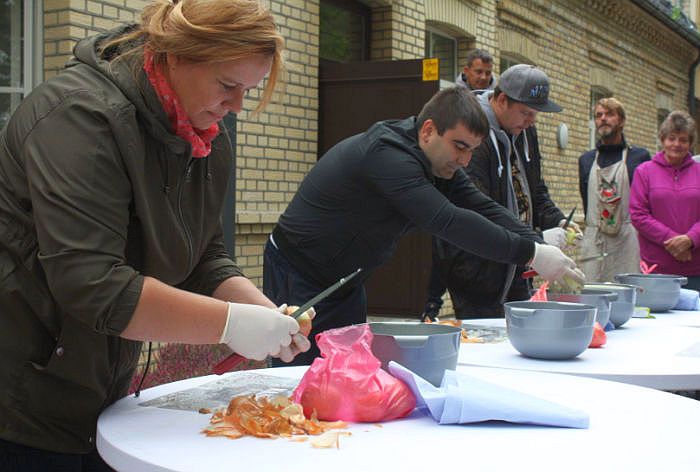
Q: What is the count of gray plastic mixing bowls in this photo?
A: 5